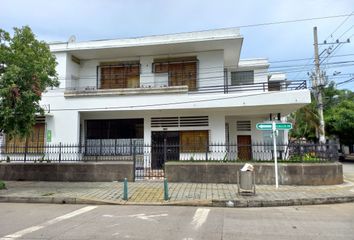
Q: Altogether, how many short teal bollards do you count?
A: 2